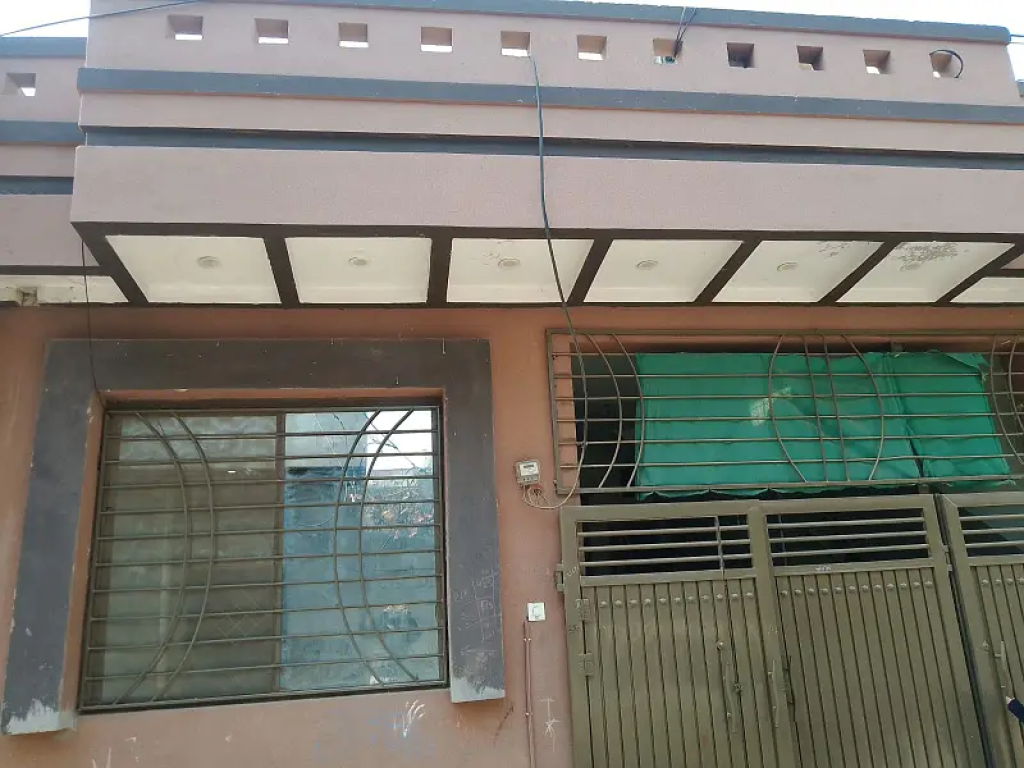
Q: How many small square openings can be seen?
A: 12